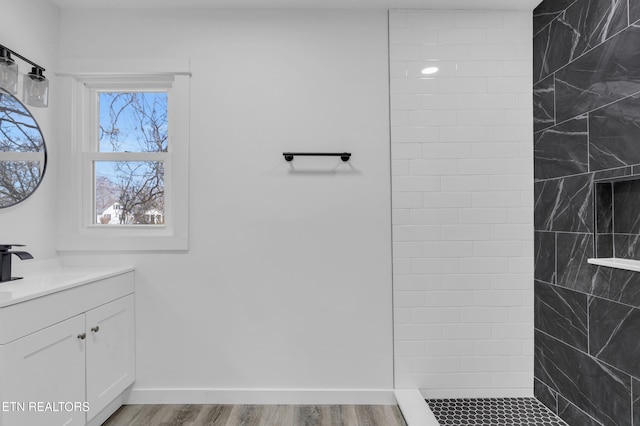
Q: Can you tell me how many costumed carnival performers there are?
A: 0